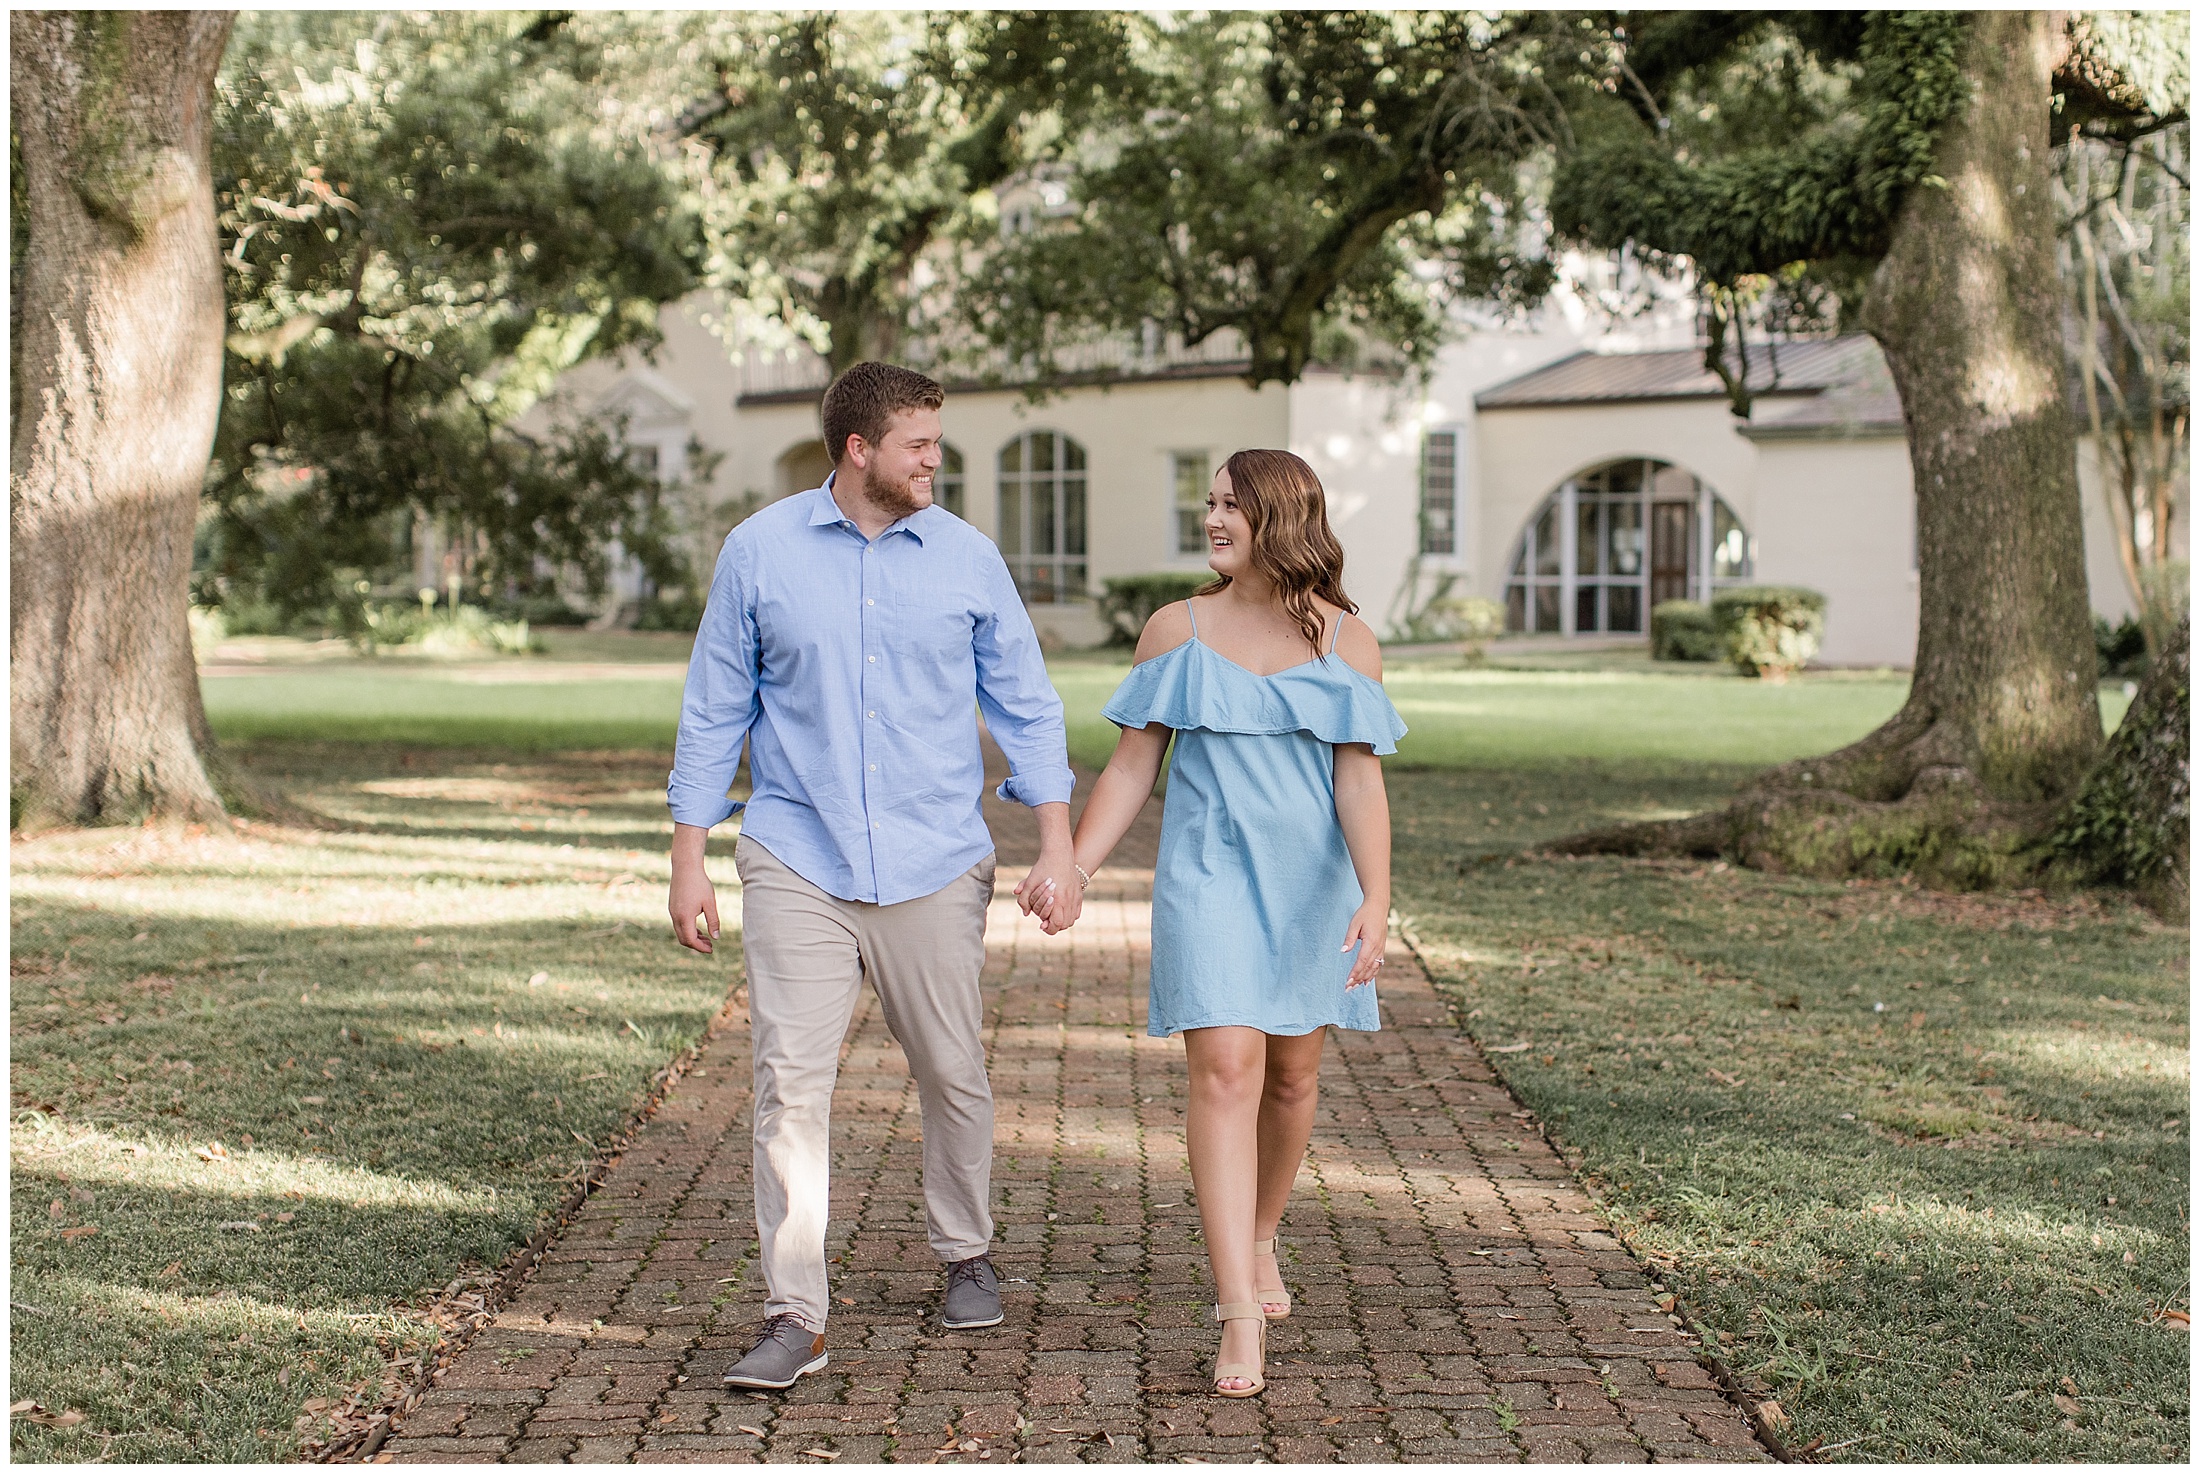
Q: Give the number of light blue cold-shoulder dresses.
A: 1